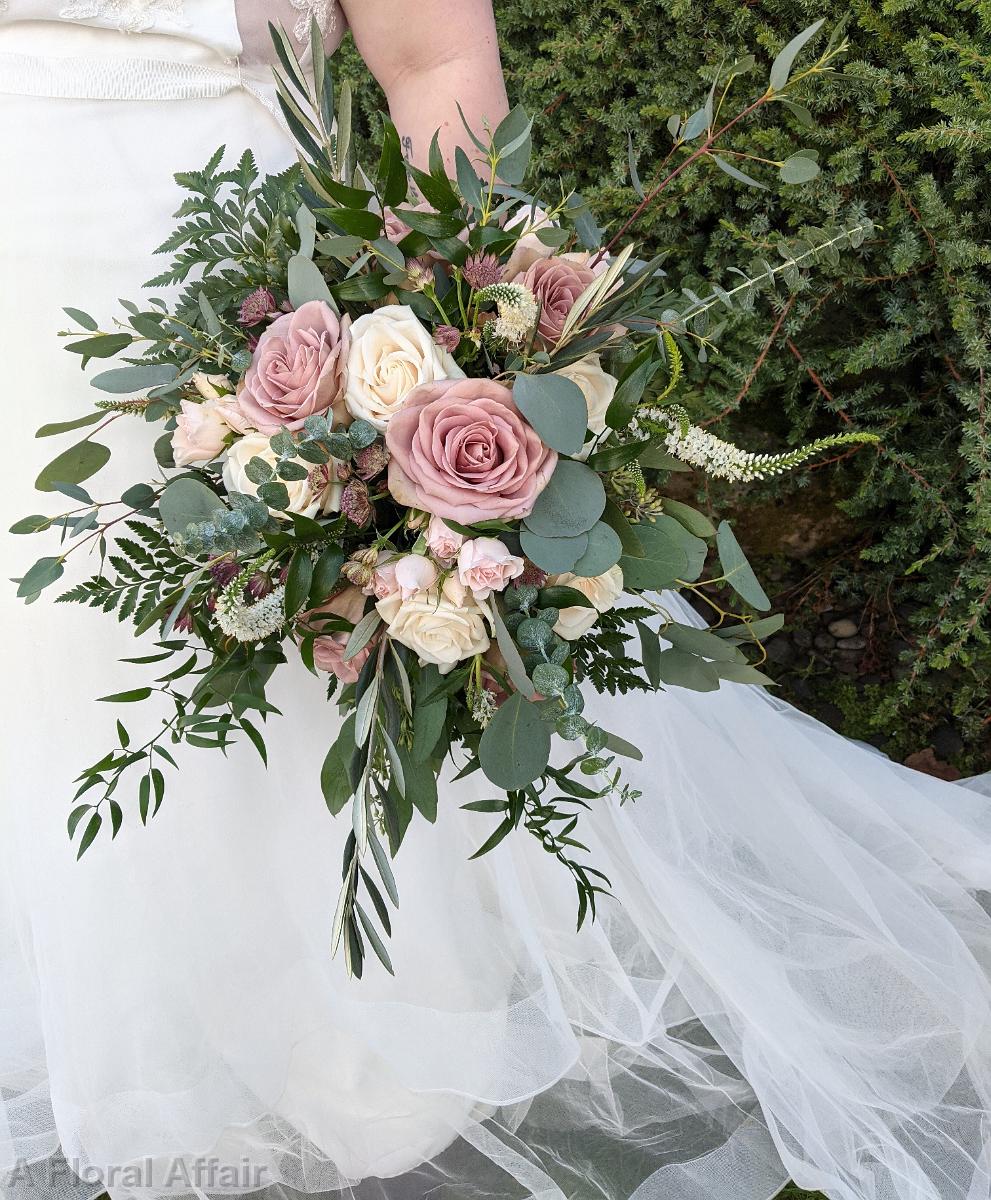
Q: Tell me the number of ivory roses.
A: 5